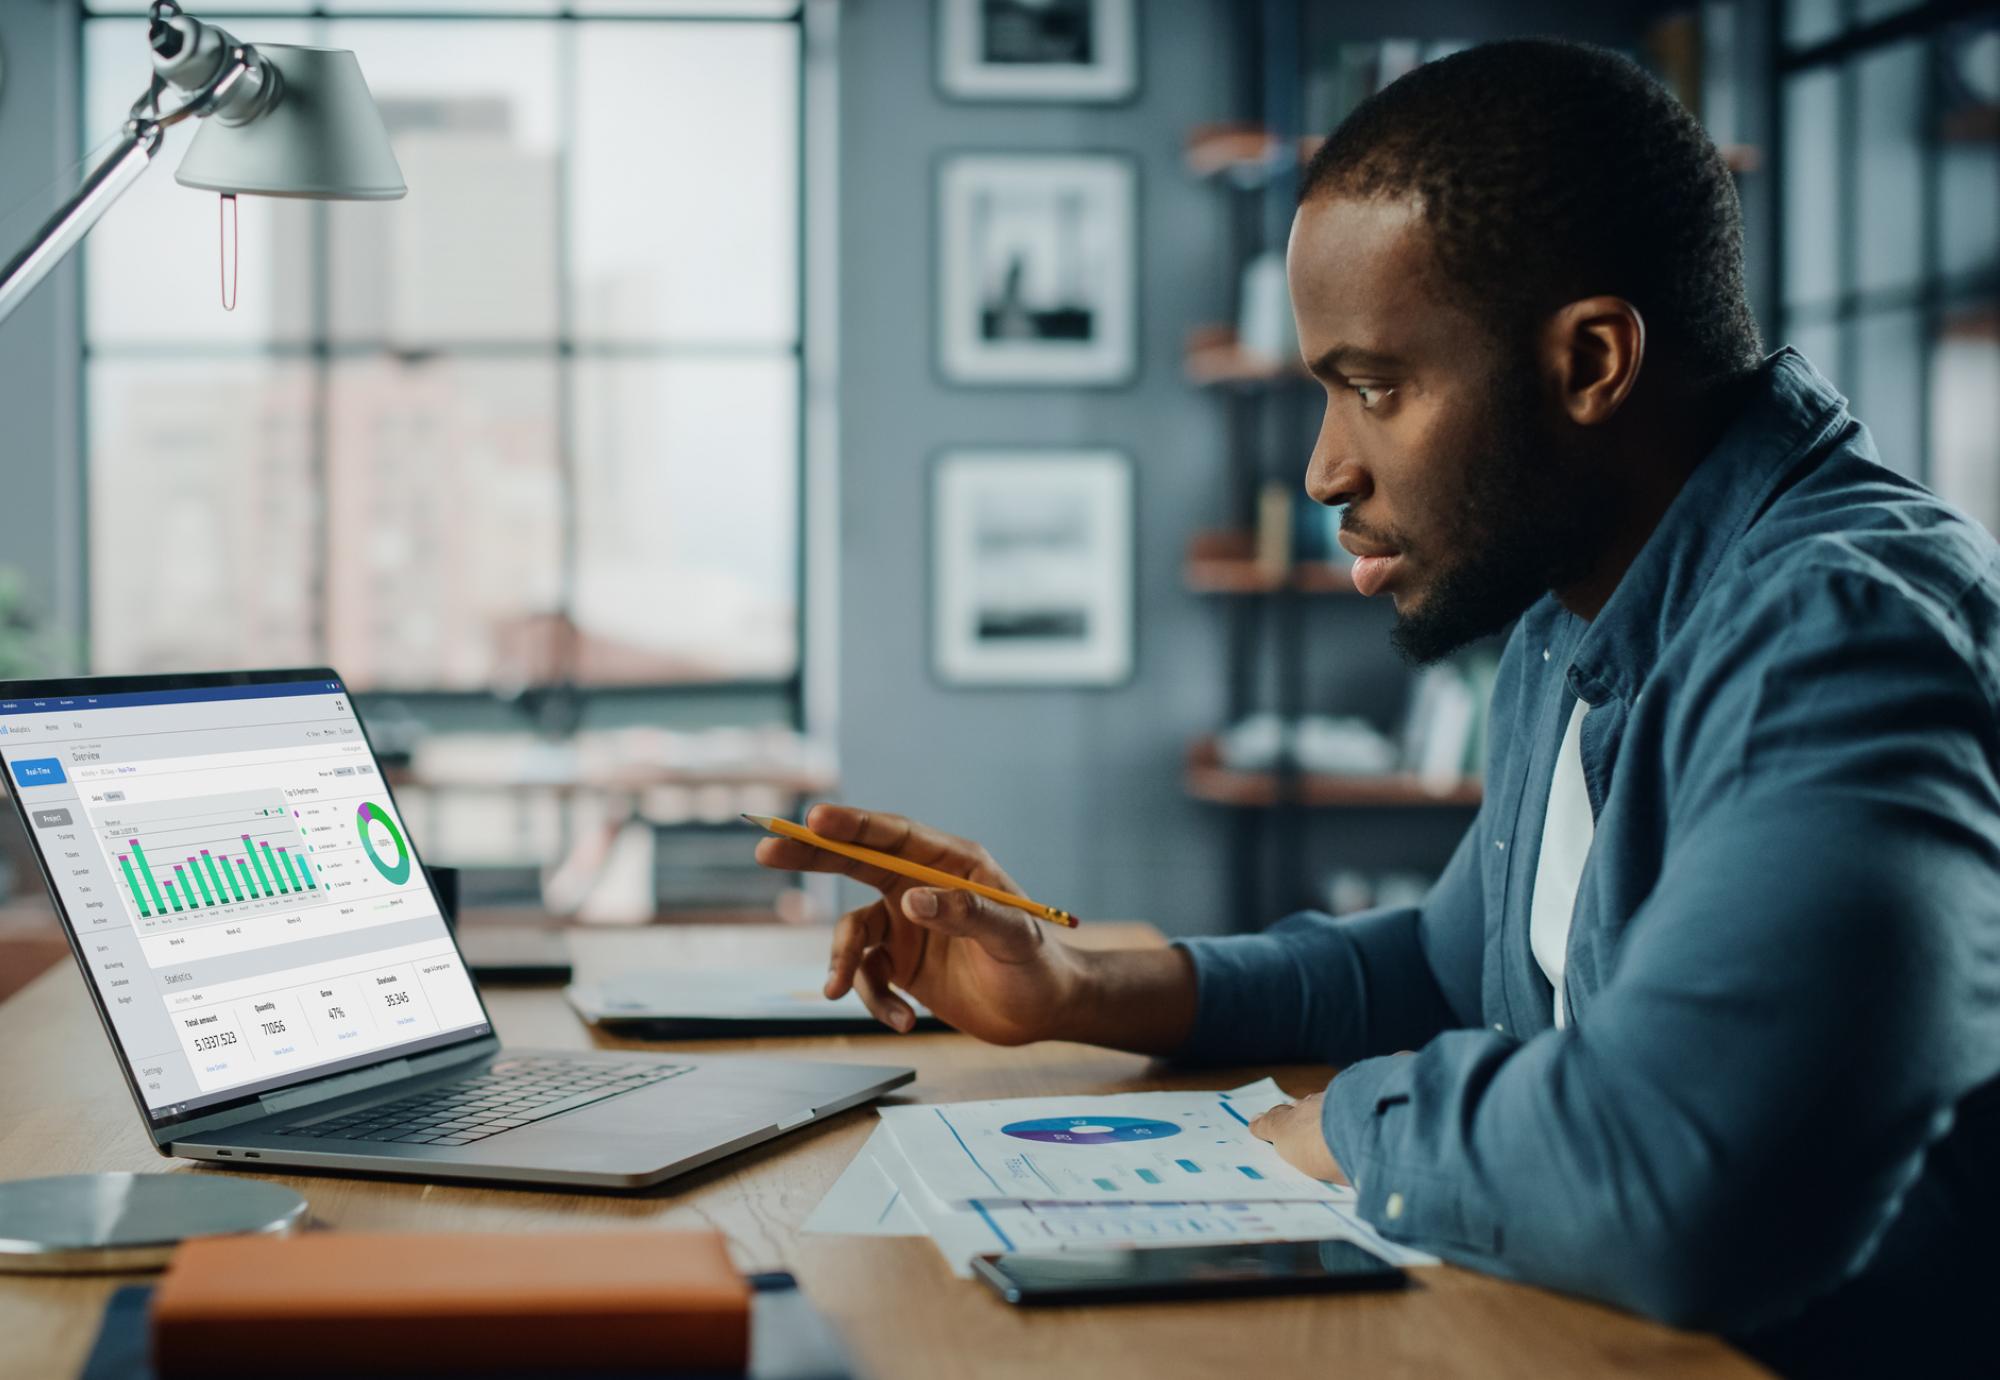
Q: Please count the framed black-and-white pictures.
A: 3